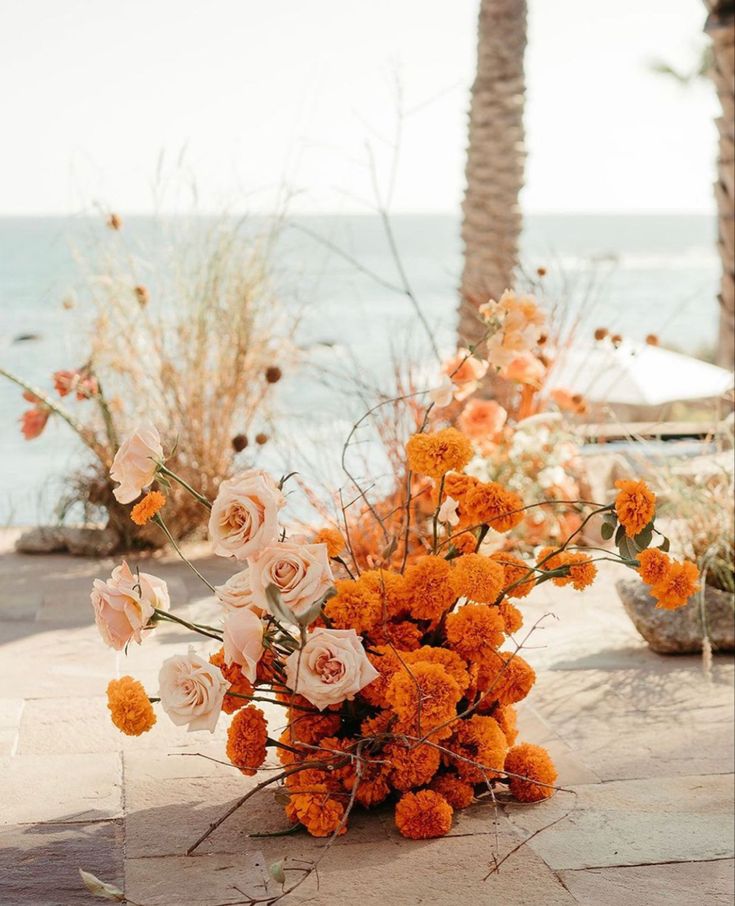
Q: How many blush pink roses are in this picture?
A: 8